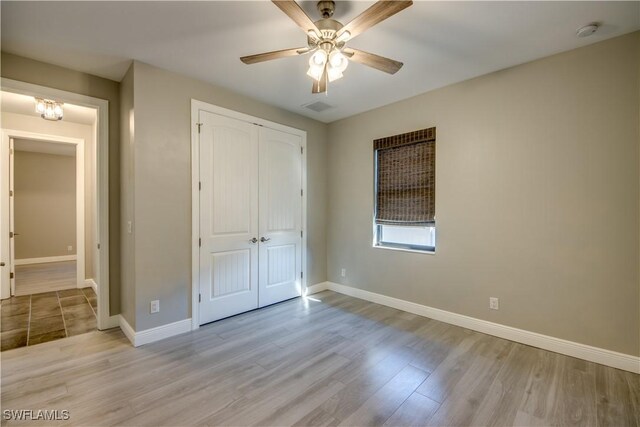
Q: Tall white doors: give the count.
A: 2